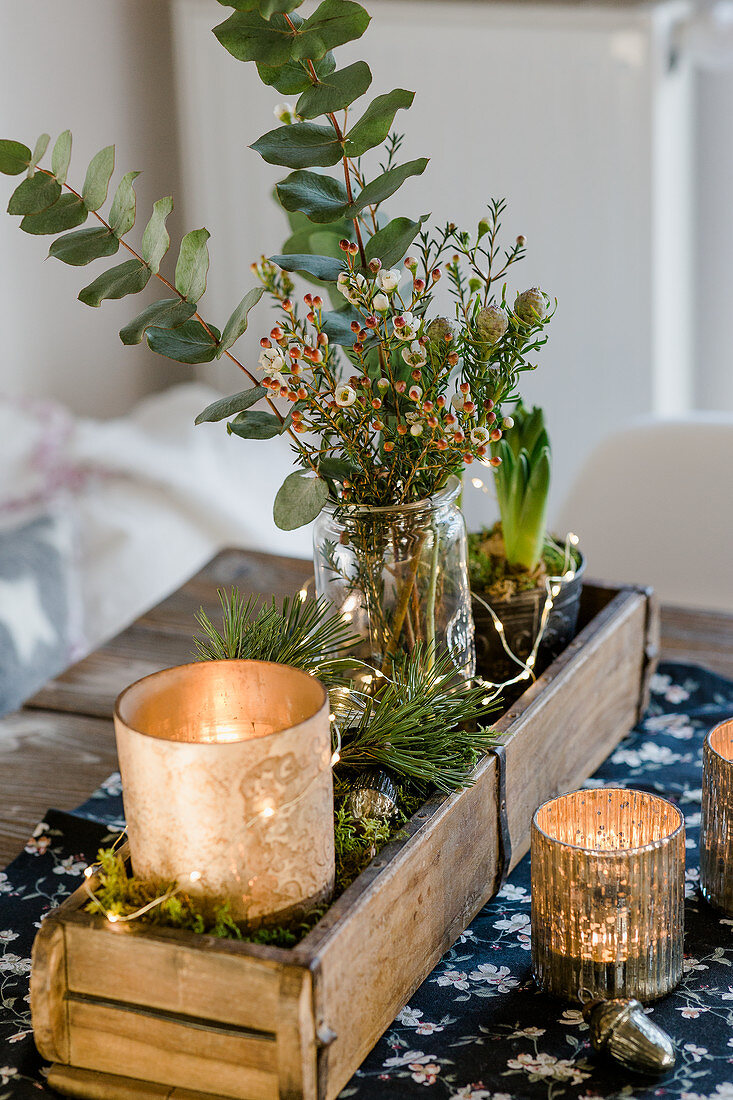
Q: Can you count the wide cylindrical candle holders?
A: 3